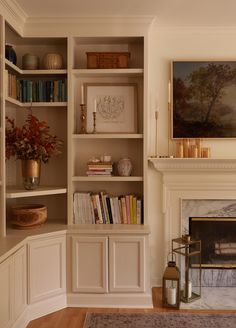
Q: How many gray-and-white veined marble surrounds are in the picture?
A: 1